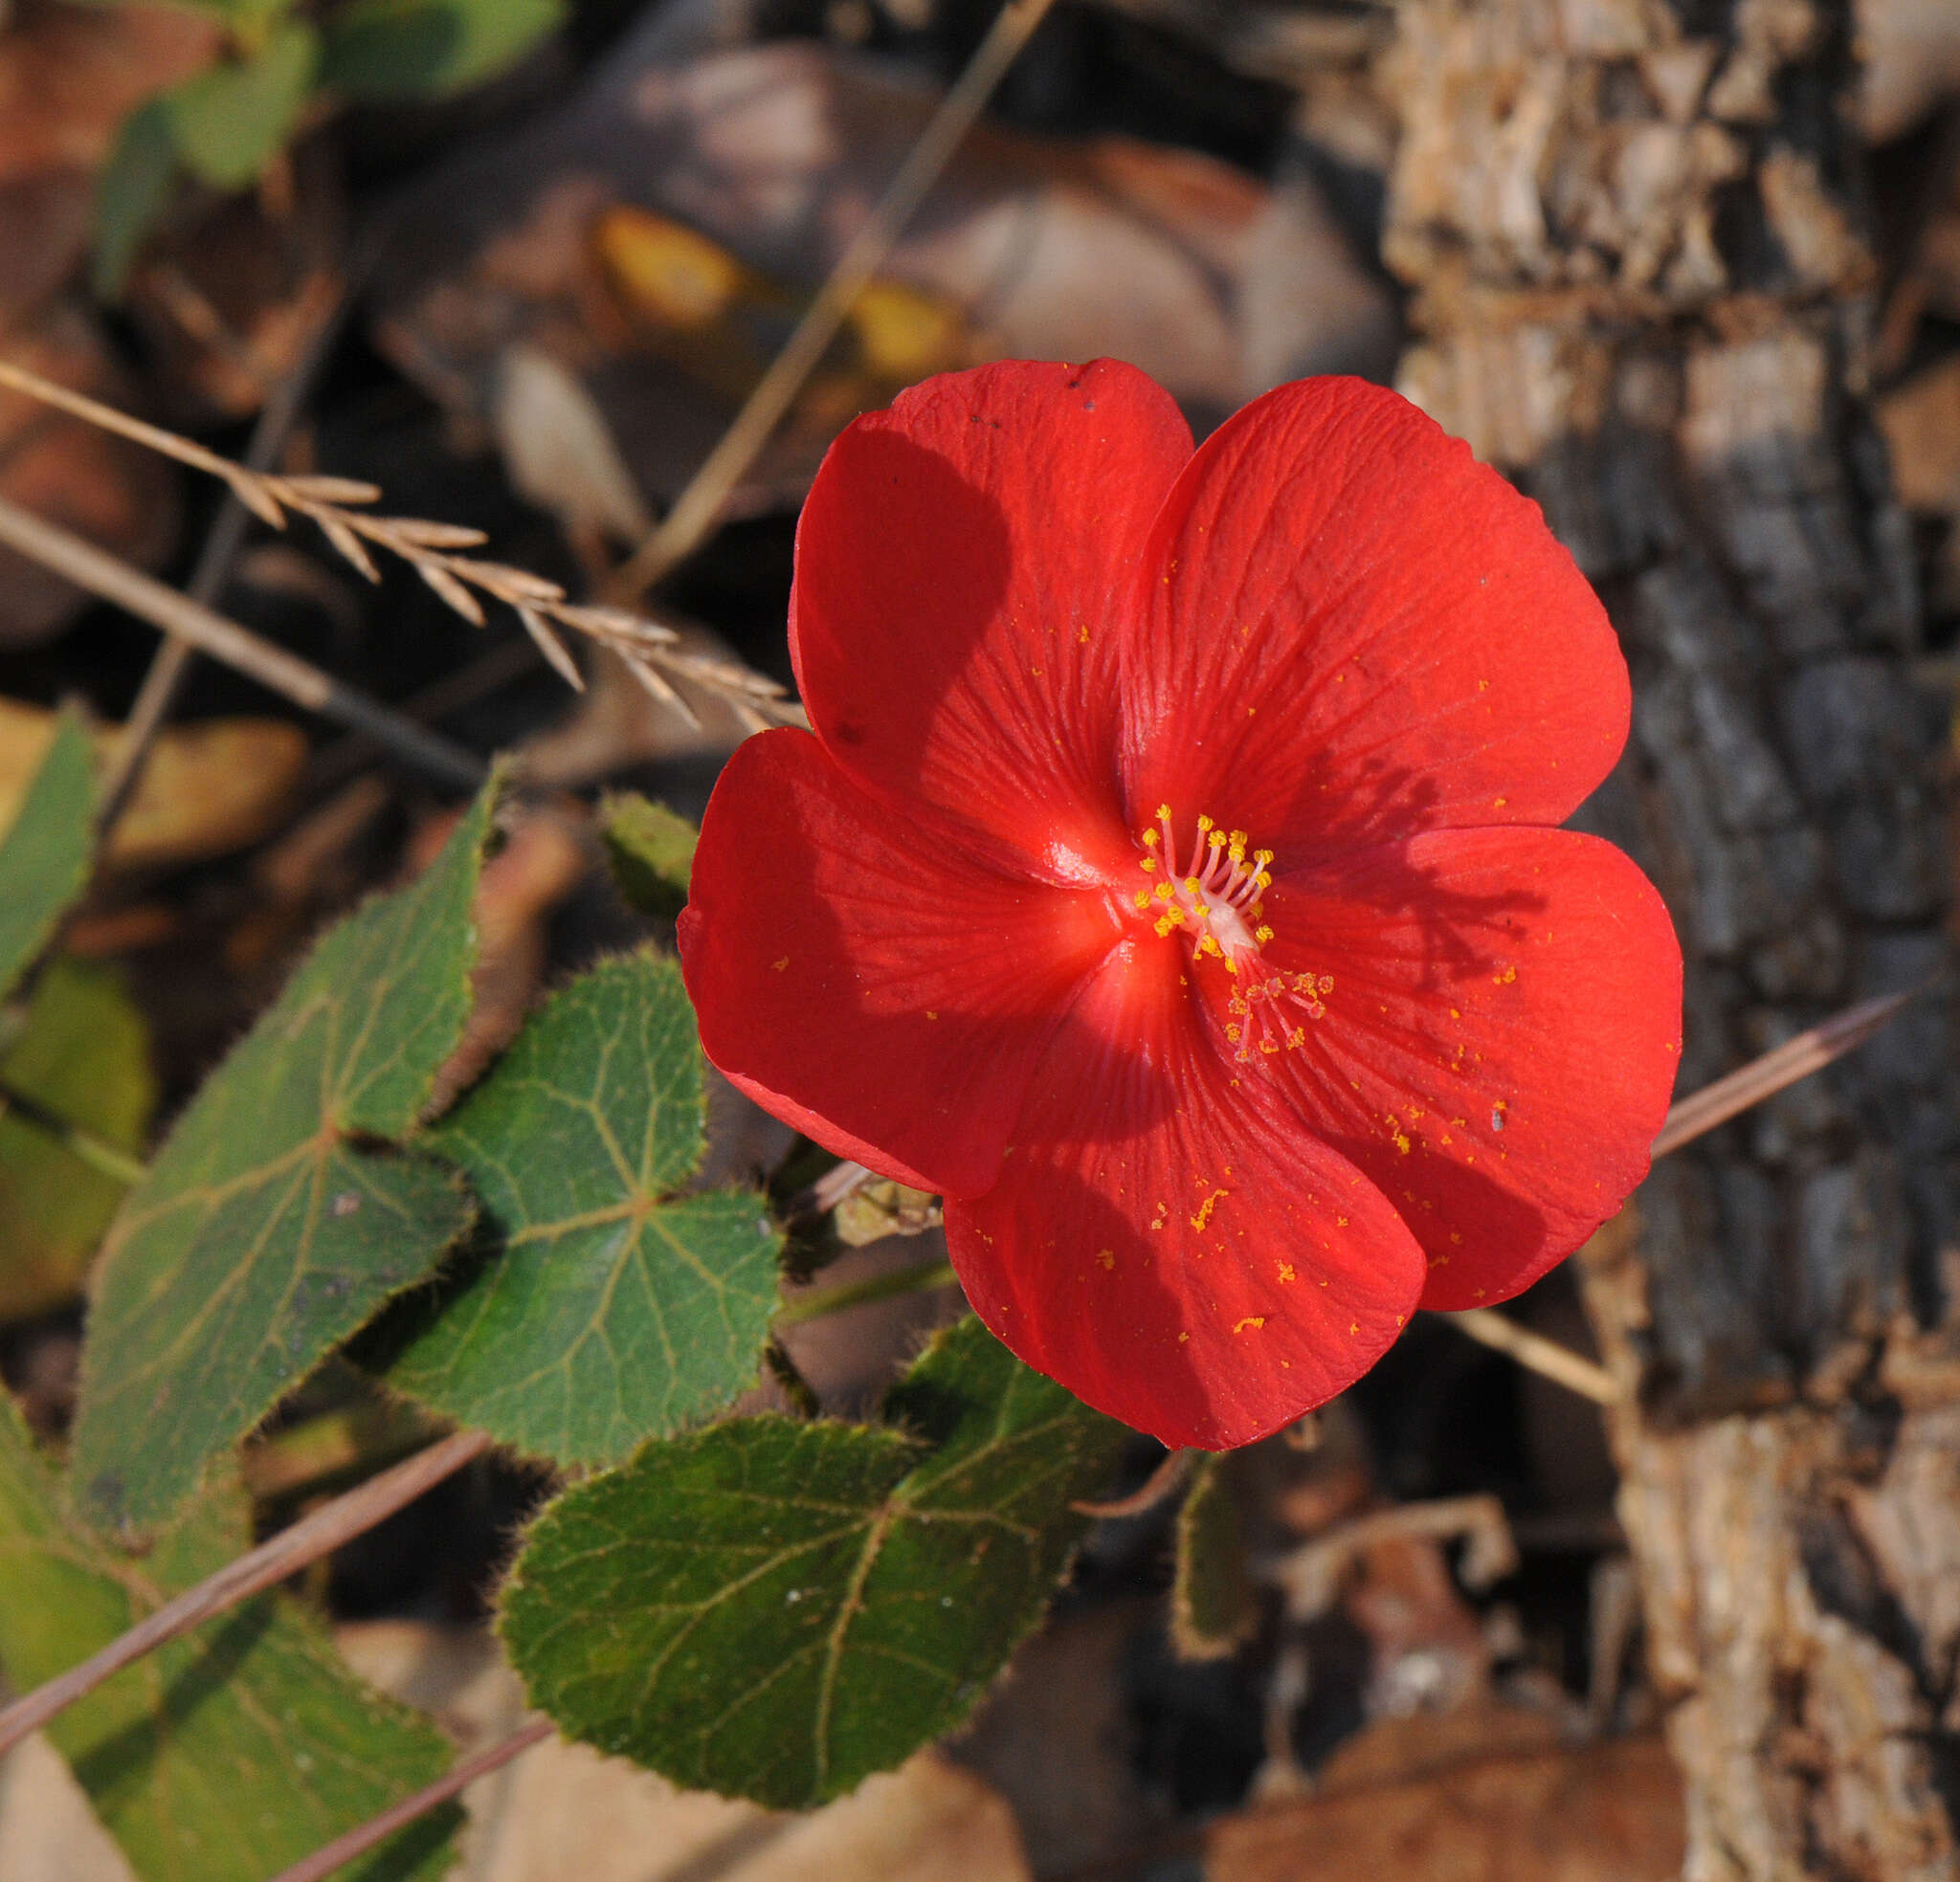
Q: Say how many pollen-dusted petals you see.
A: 5